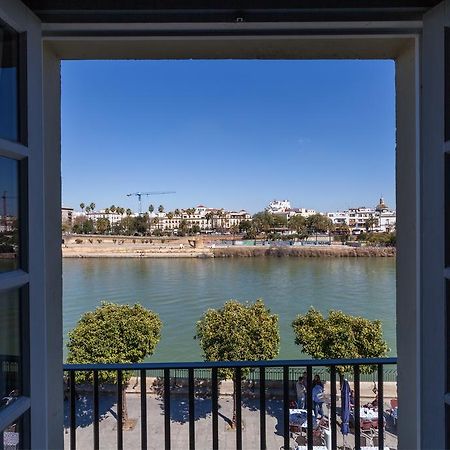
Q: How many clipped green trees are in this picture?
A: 3